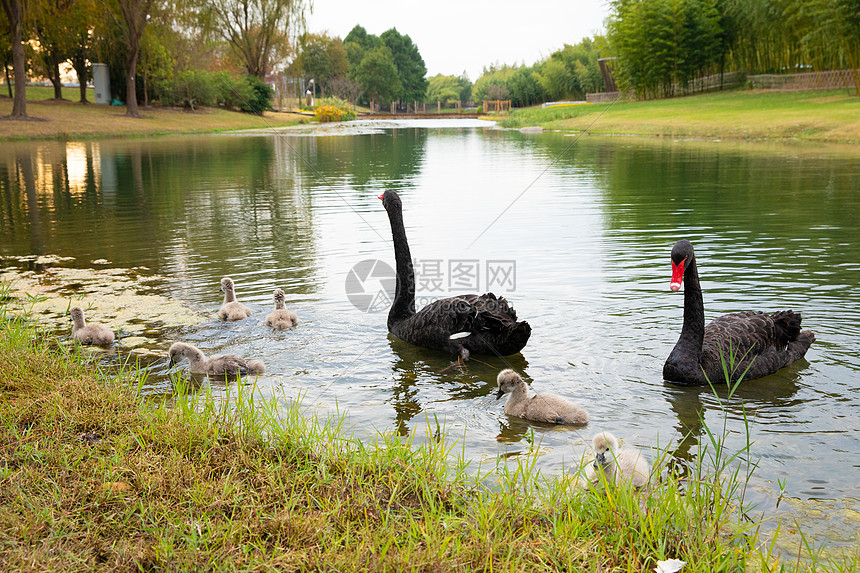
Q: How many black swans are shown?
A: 2